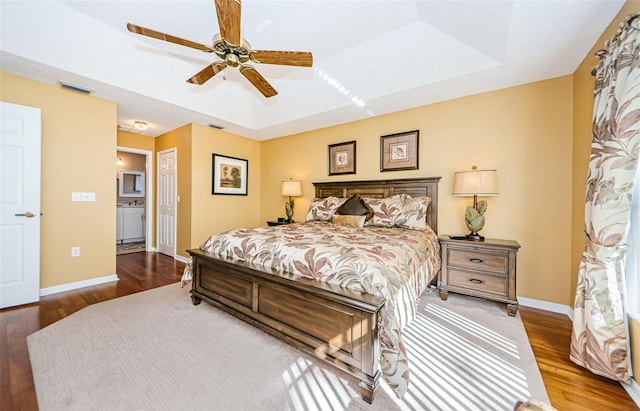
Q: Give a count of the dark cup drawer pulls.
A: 2